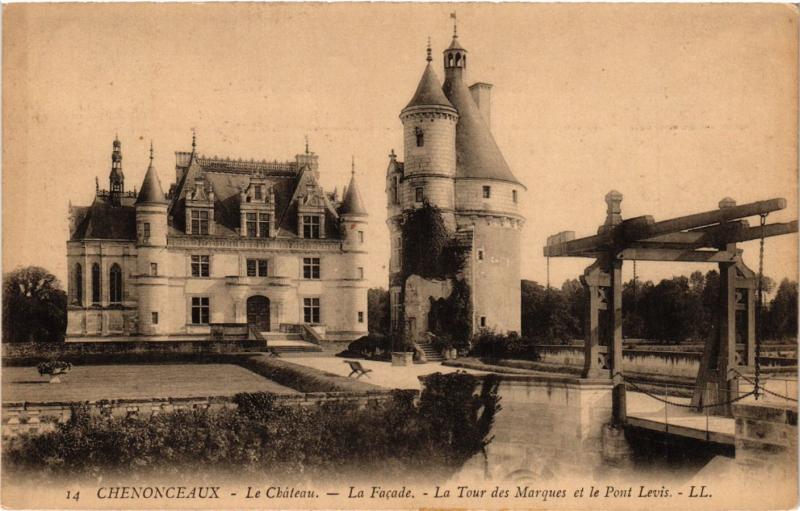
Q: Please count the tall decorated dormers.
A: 3